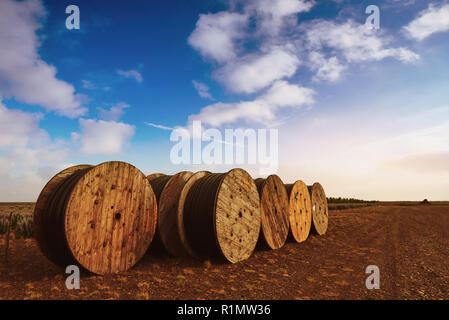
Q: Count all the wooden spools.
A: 6